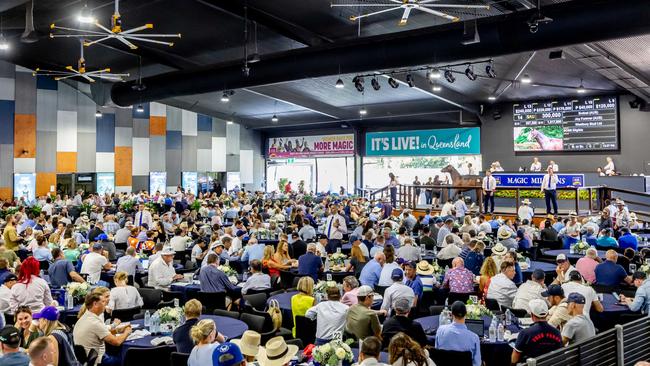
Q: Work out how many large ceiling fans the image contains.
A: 3